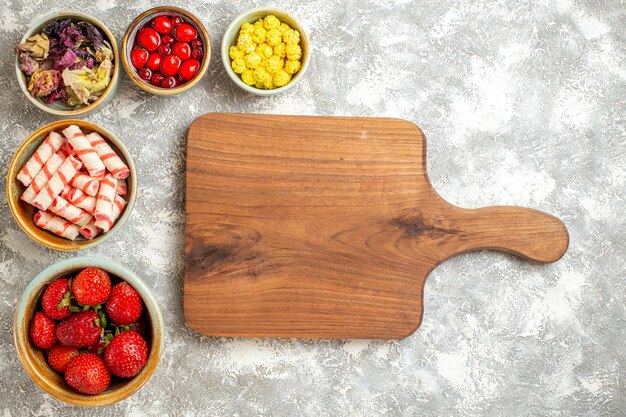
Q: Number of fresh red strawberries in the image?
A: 8